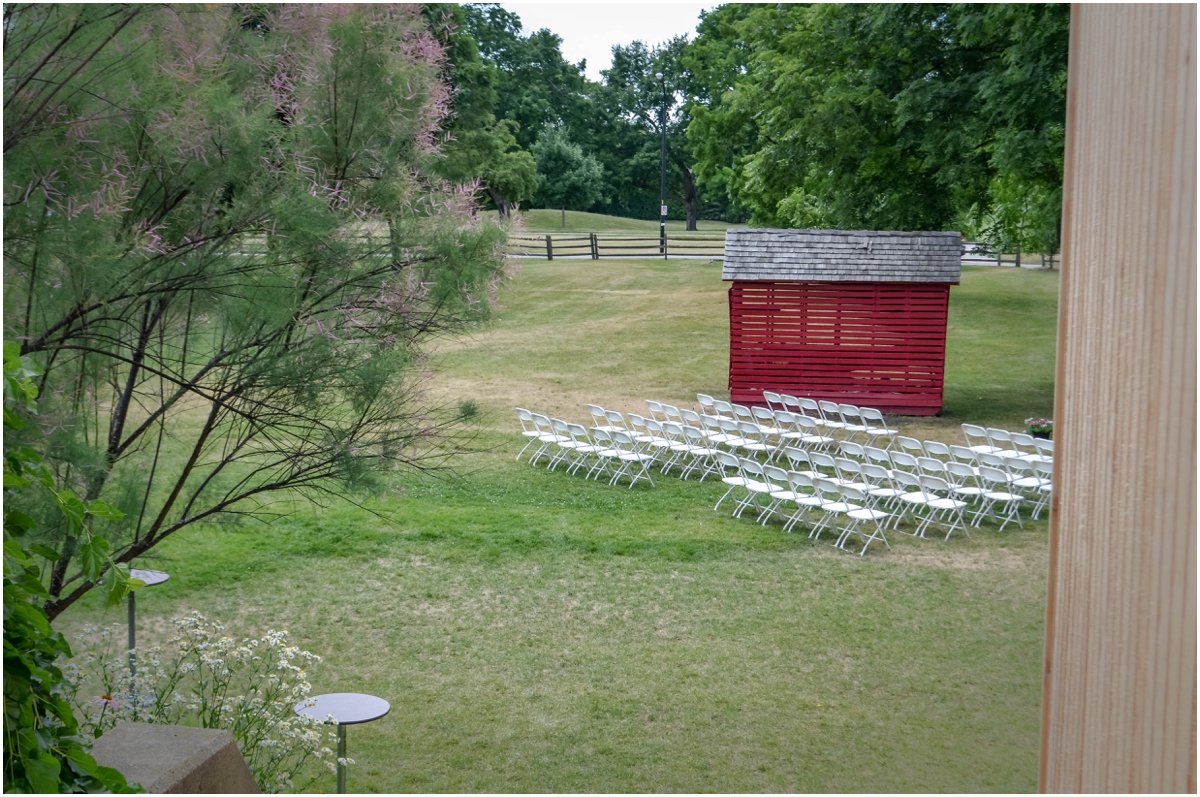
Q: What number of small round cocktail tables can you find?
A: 2